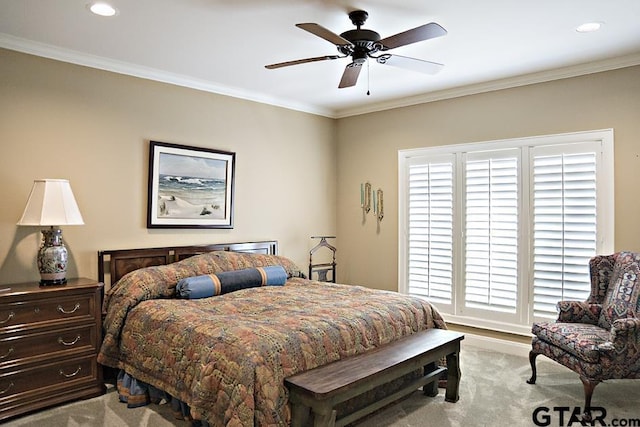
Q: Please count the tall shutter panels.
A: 3